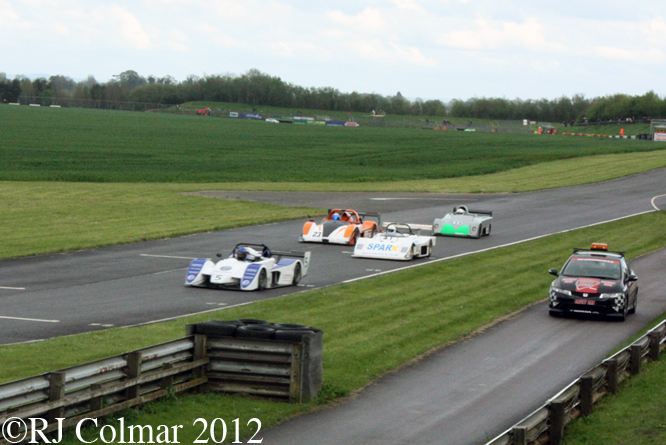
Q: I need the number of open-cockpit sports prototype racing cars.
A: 4